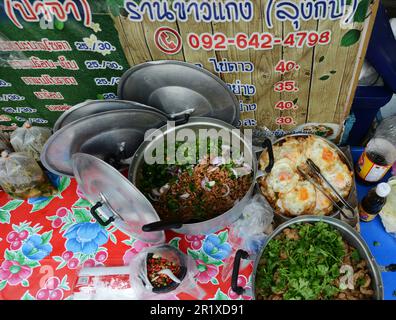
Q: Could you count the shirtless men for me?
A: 0